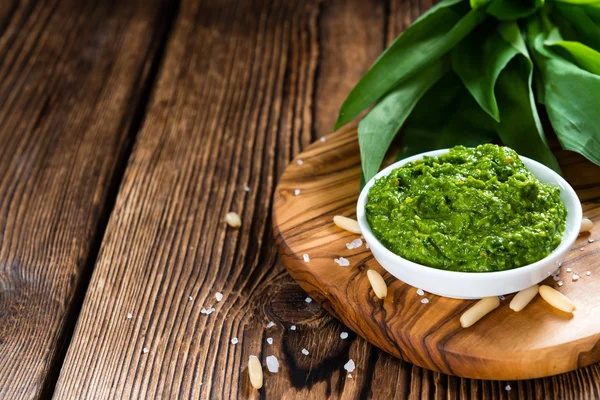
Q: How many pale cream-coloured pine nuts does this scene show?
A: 8